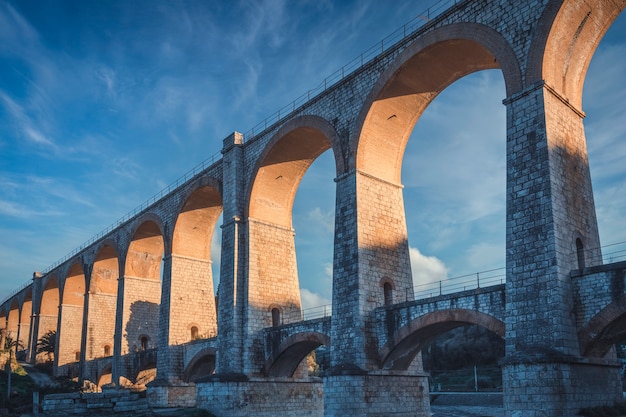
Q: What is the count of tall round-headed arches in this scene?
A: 11